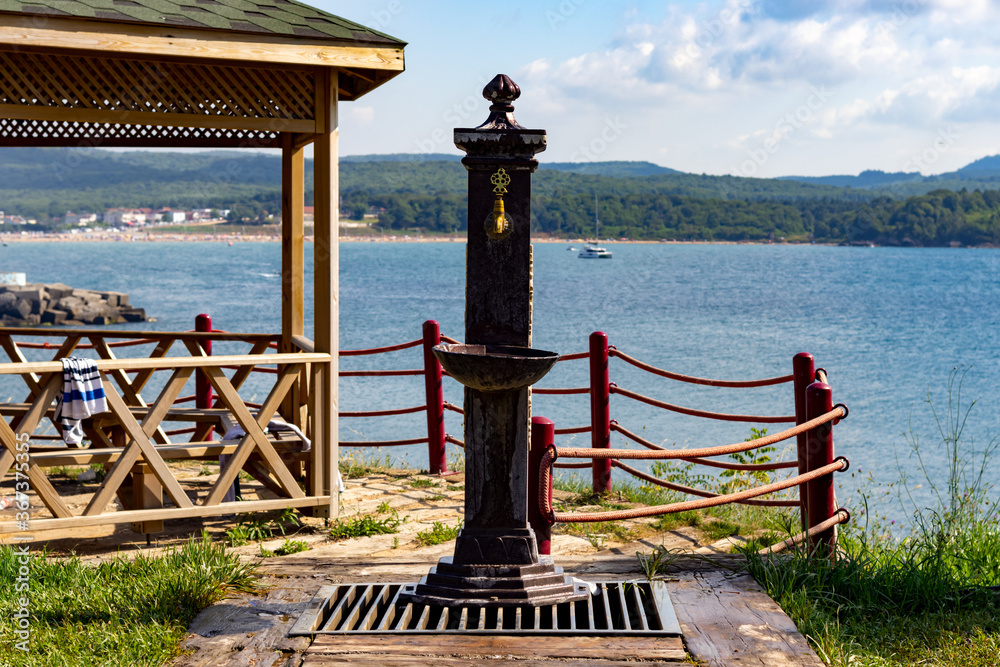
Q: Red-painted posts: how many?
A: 6